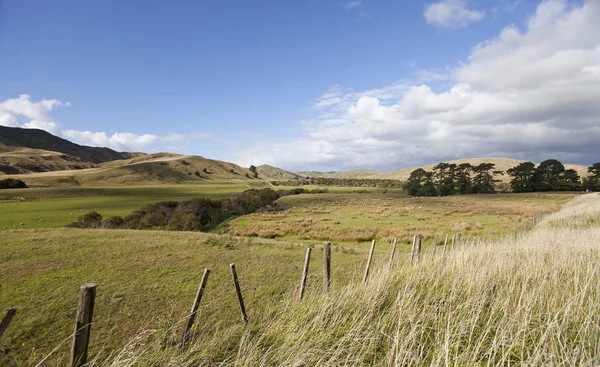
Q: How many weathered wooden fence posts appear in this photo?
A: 14